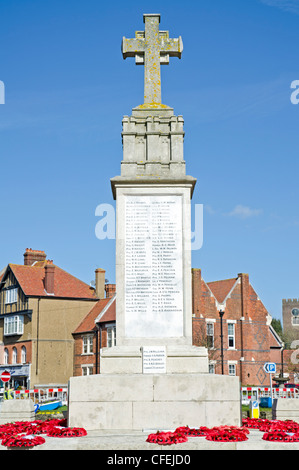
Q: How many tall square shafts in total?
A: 1